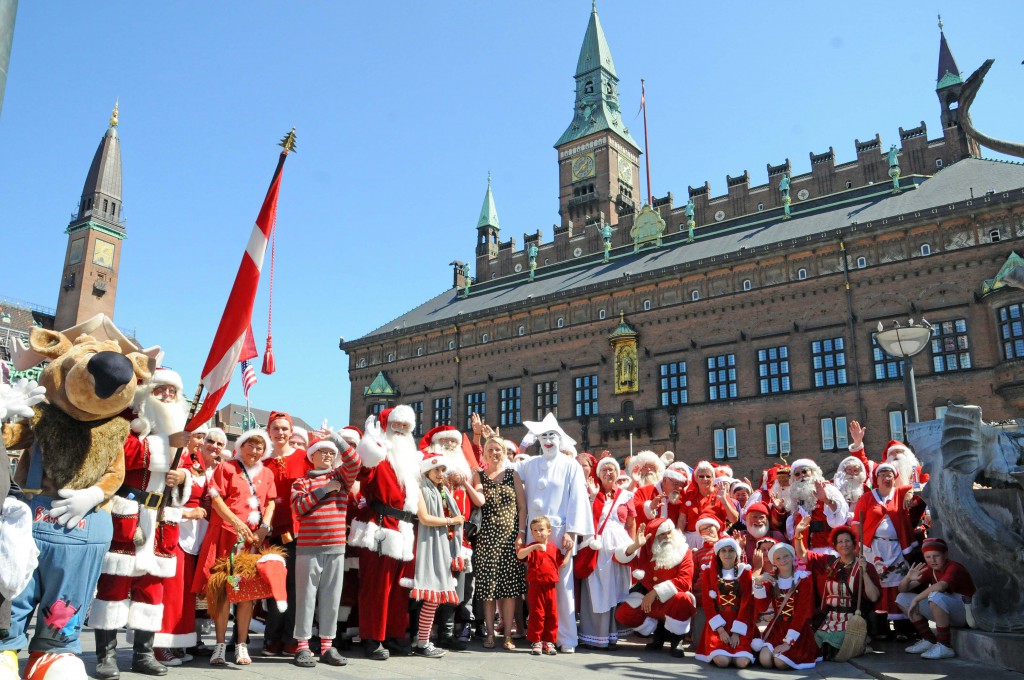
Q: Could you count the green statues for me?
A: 6